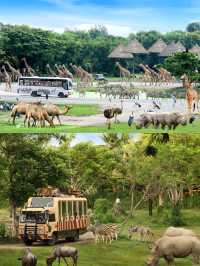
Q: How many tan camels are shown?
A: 3